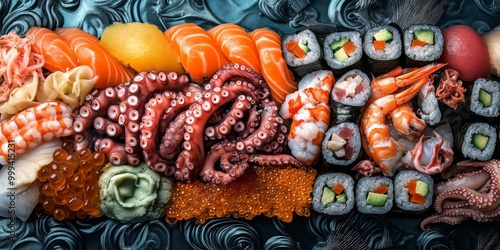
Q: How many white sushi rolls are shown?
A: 11